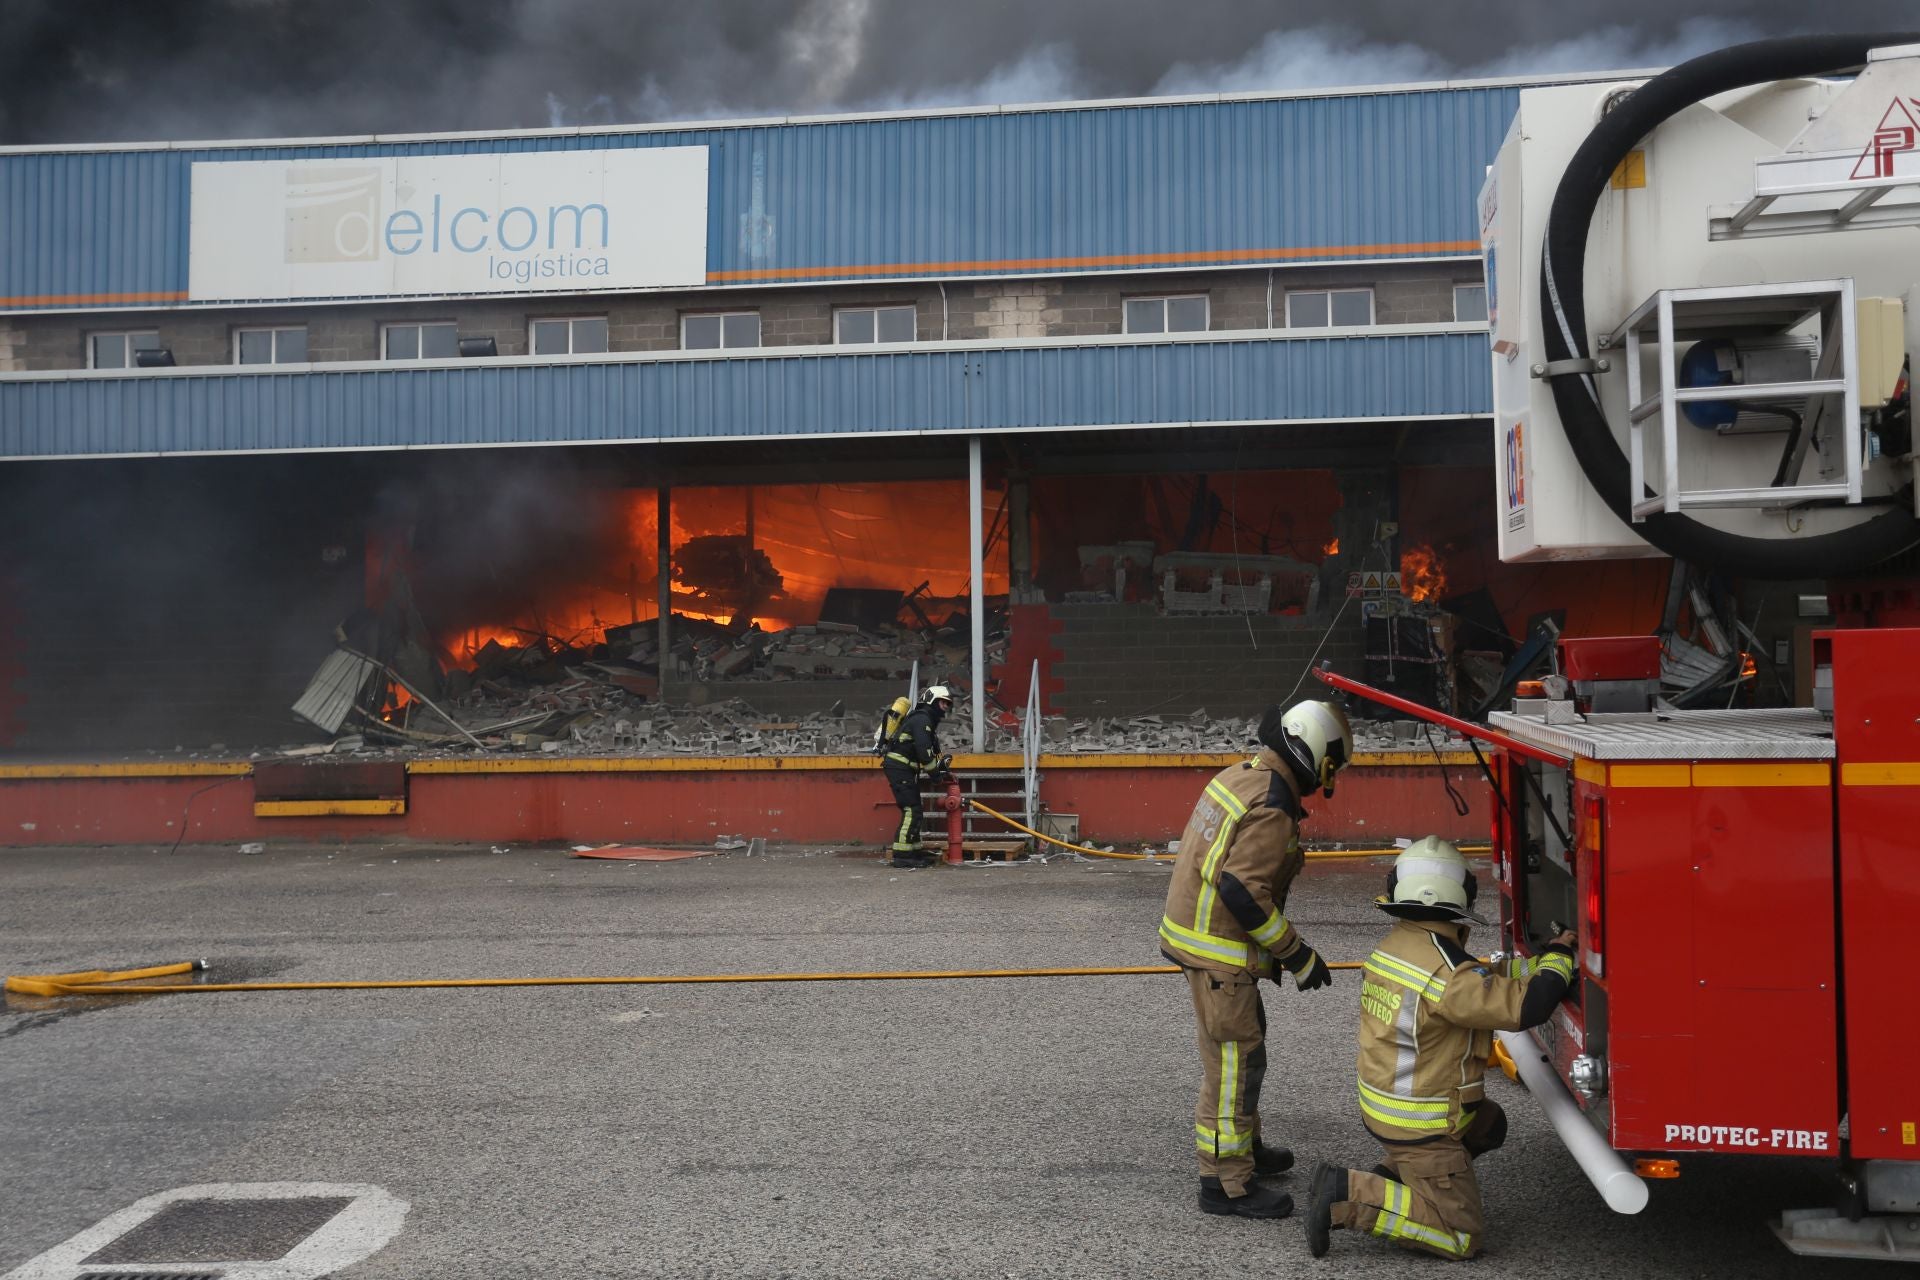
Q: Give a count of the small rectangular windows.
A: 9